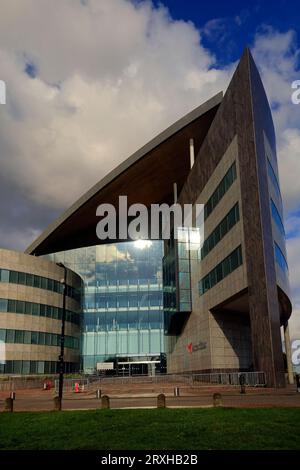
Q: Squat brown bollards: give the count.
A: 5